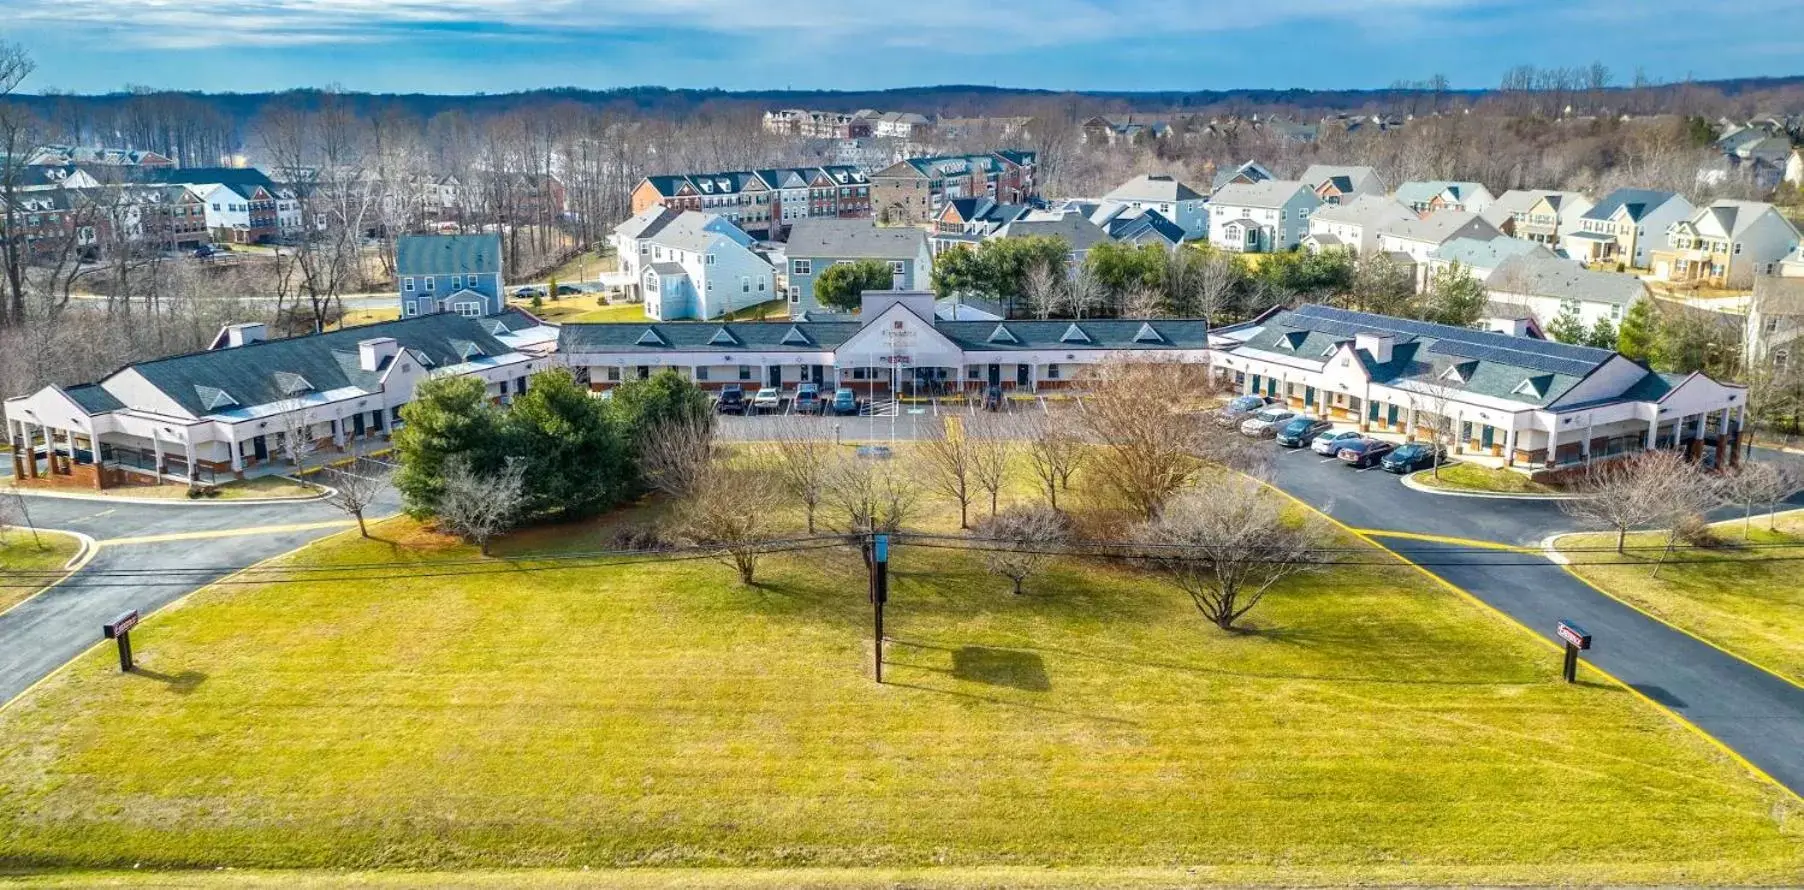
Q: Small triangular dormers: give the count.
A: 15